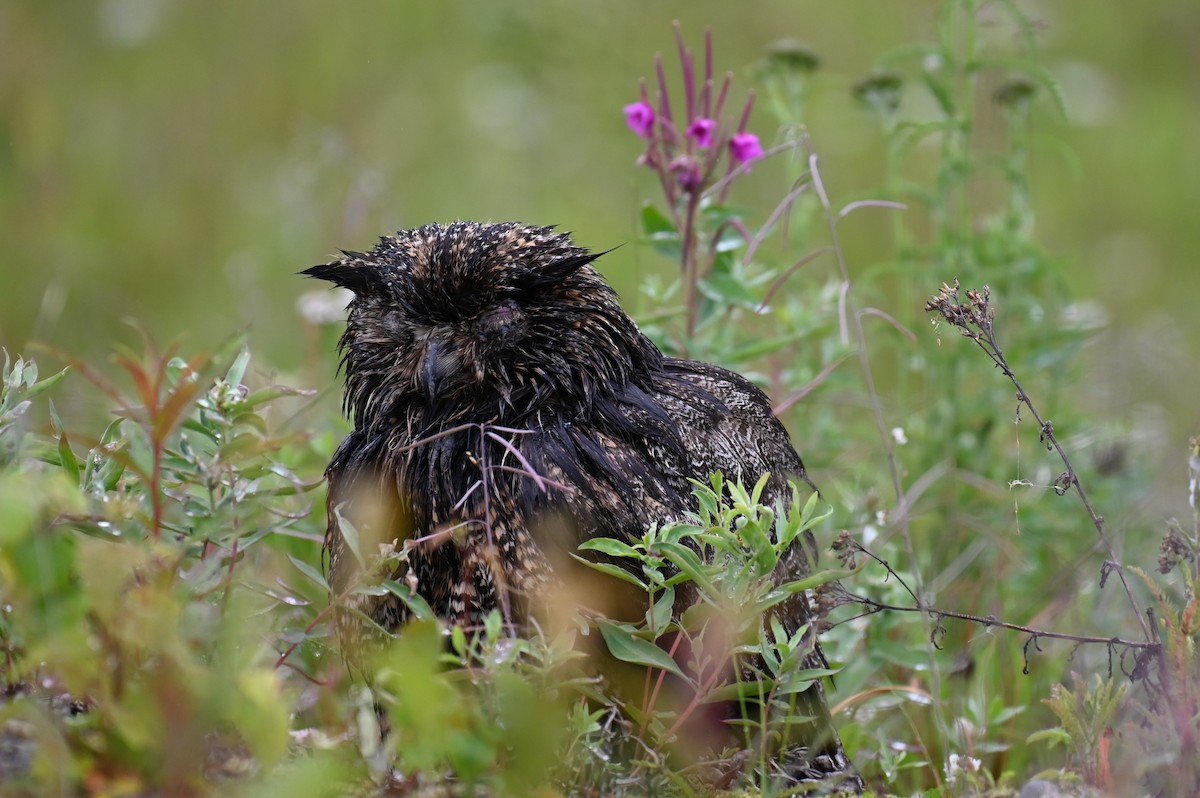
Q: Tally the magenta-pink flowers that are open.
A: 3